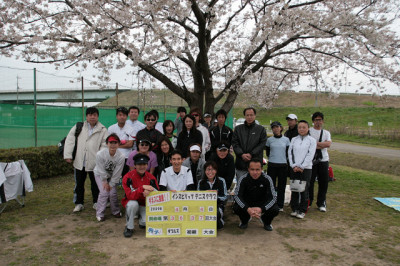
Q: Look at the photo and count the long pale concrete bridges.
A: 1